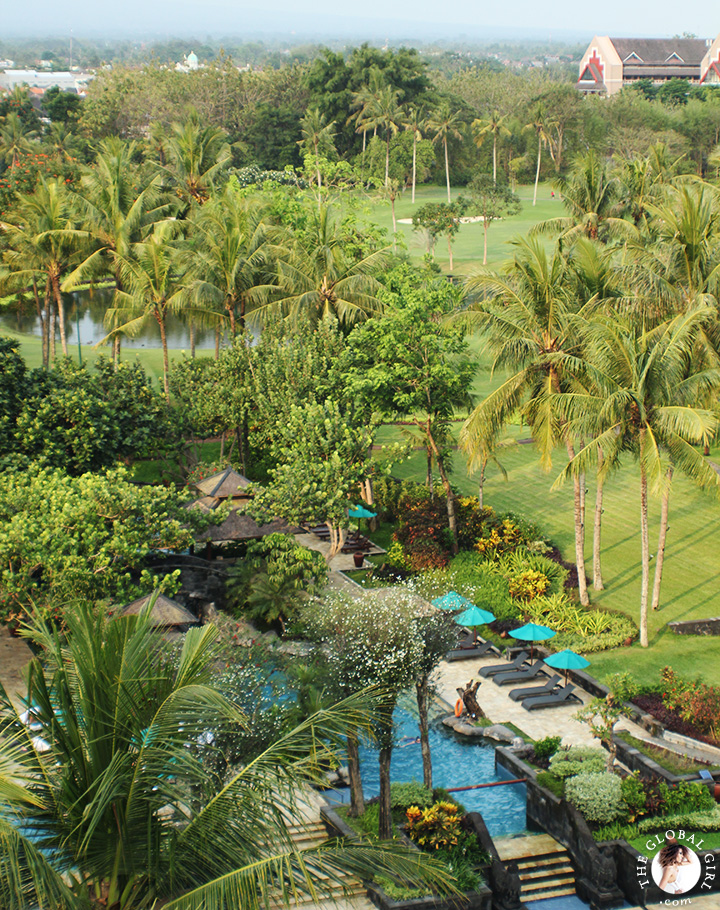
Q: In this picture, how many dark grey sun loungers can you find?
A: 6